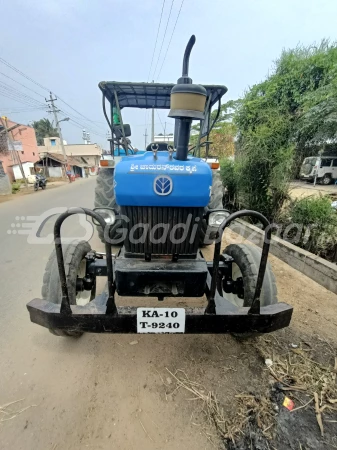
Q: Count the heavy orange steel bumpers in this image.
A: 0